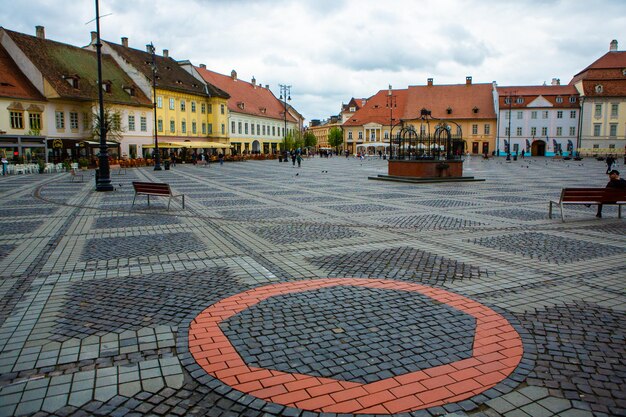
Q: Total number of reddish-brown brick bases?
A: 1